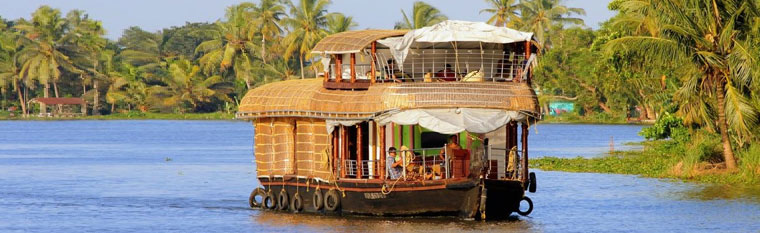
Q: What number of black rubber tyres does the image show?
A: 8